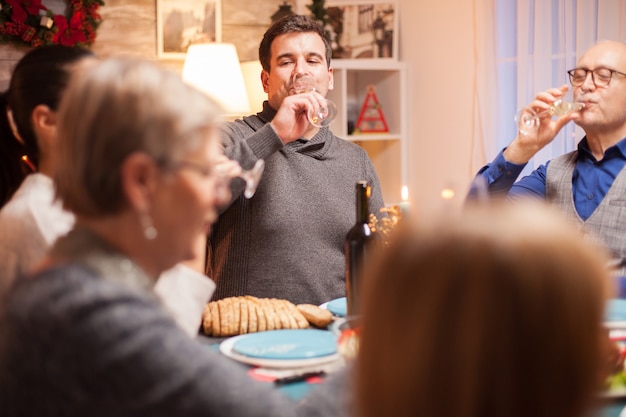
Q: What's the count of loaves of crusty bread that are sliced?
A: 1